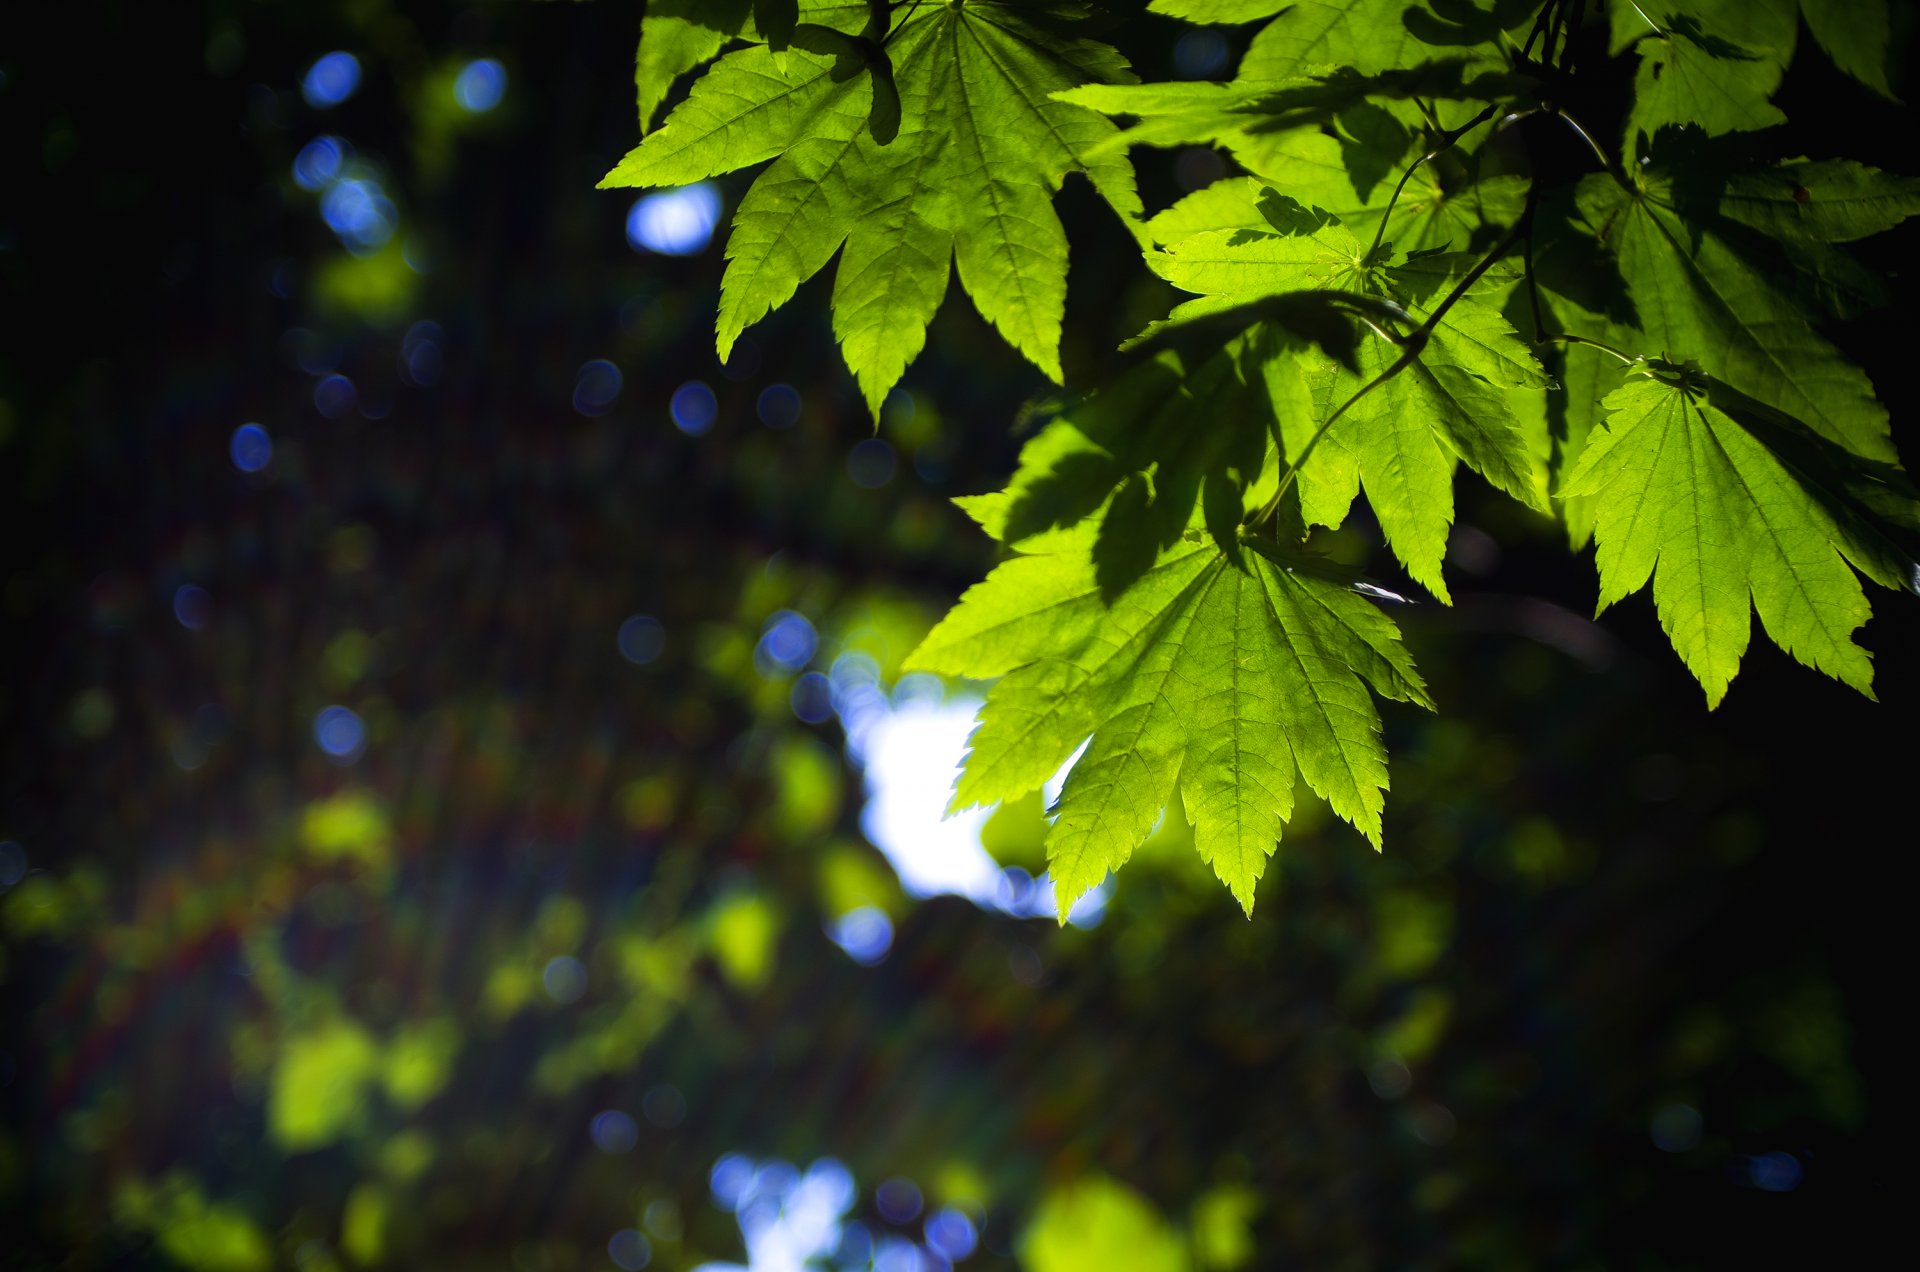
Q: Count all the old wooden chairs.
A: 0